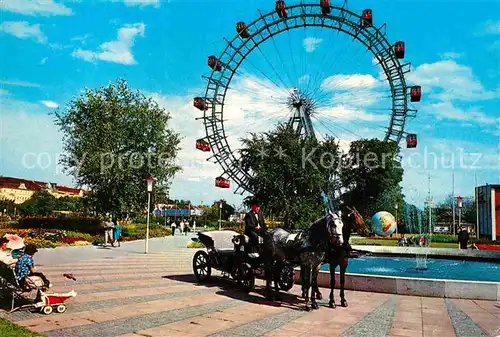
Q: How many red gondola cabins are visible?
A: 11